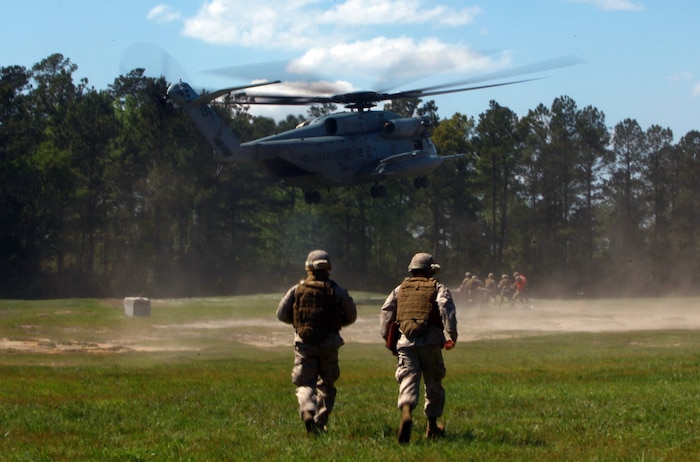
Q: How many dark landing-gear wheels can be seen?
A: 6